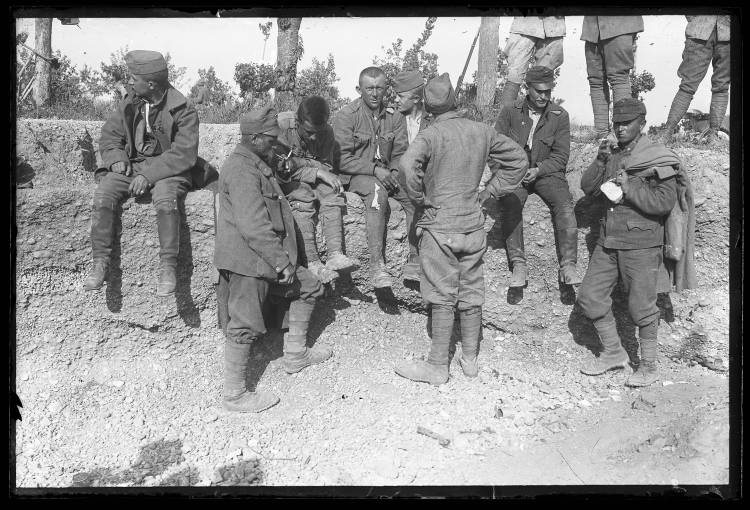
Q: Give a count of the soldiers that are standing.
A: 6